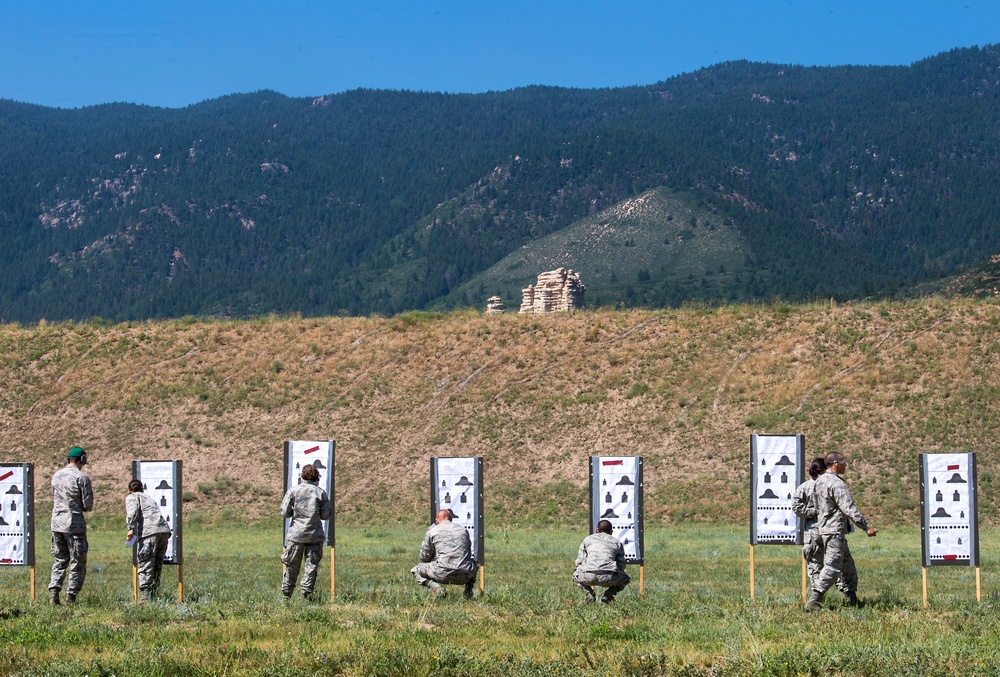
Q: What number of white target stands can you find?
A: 7